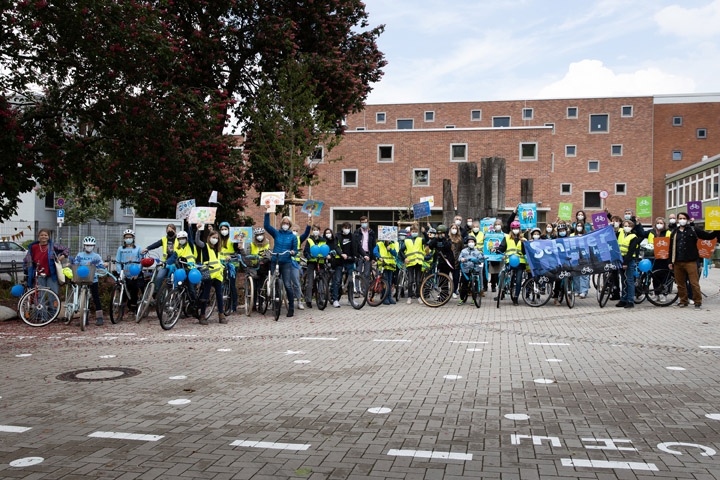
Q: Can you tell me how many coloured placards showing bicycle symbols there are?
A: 7